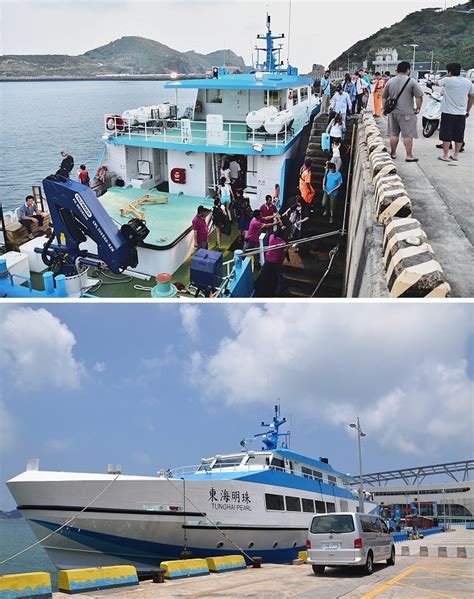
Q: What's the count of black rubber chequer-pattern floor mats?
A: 0